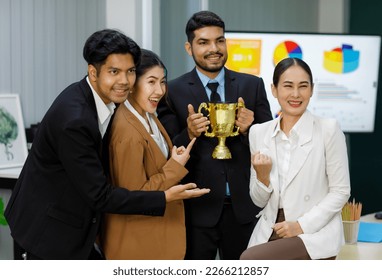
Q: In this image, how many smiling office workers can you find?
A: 4